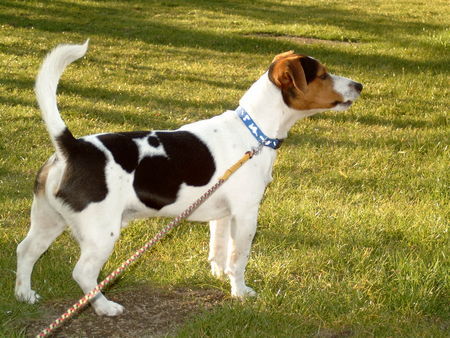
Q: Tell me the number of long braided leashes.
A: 1